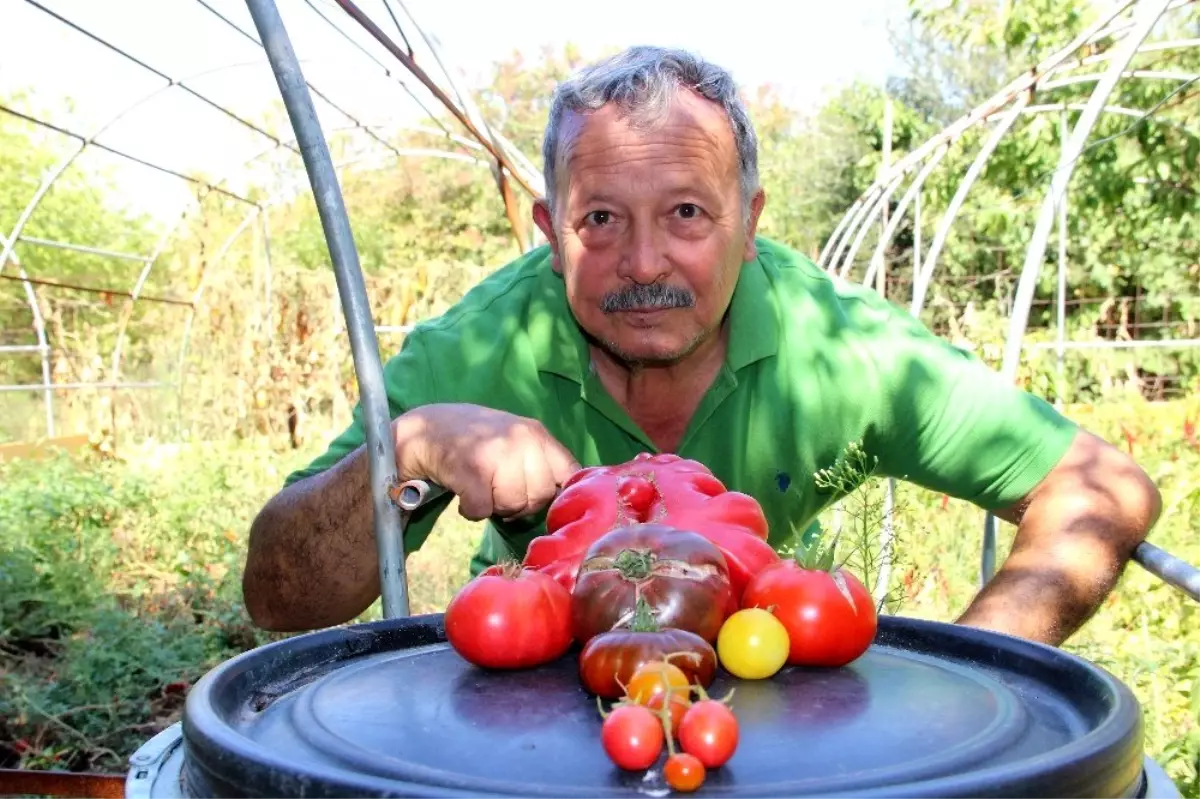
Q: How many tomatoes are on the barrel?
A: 11